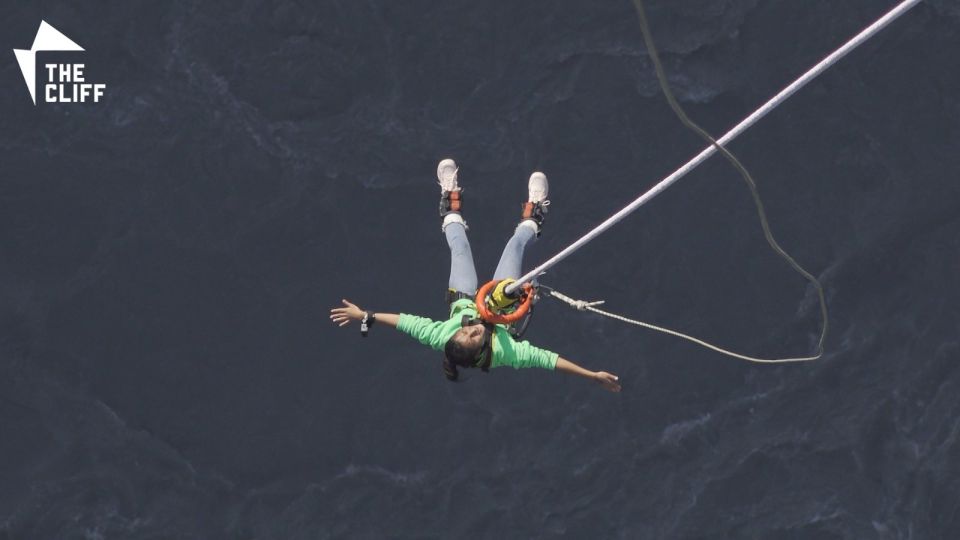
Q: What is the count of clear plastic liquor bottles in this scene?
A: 0